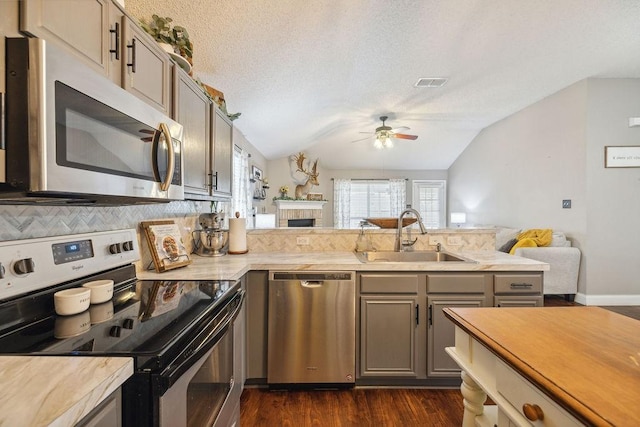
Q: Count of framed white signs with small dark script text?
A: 1